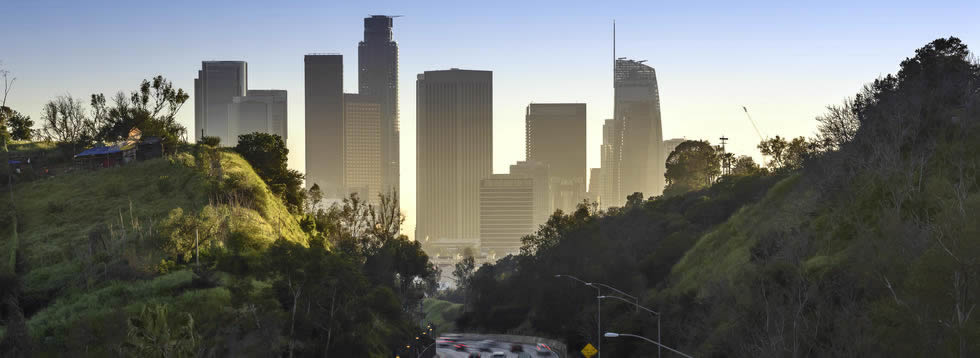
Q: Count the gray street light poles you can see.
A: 4